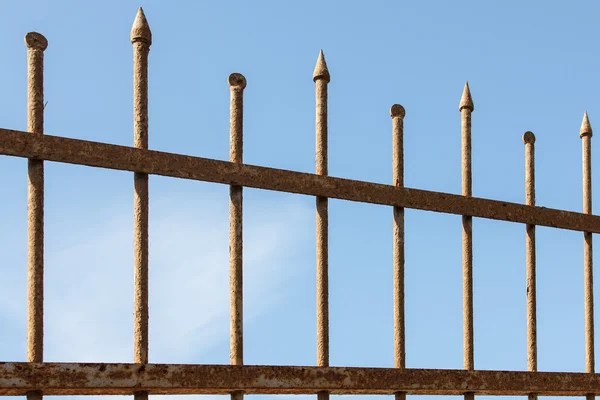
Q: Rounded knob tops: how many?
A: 4